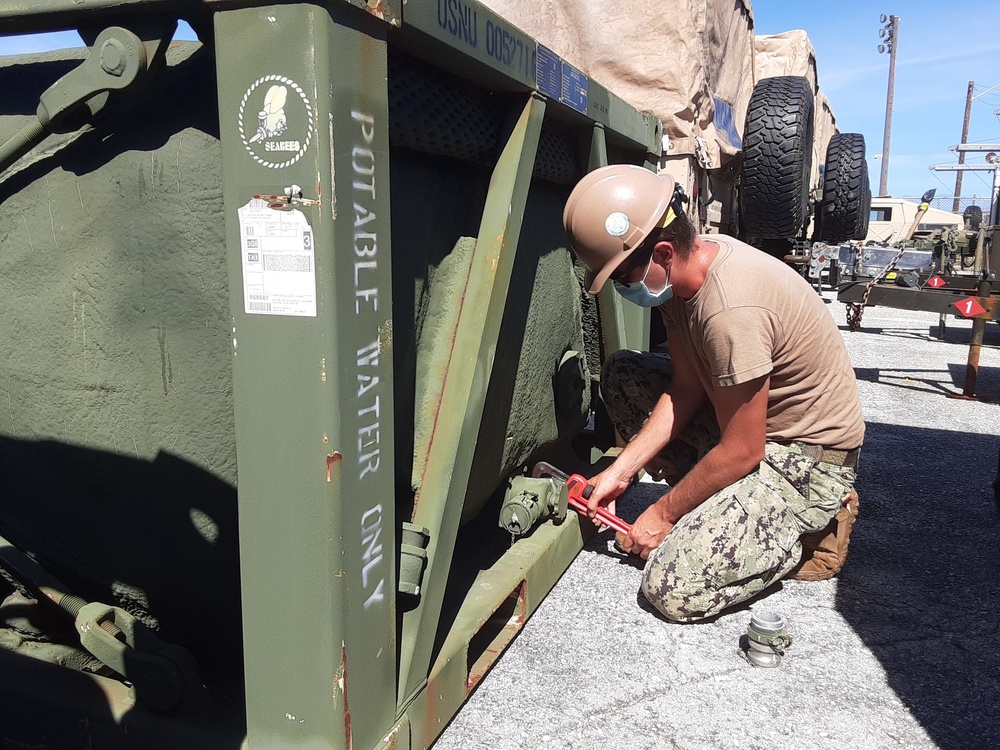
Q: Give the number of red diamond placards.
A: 2